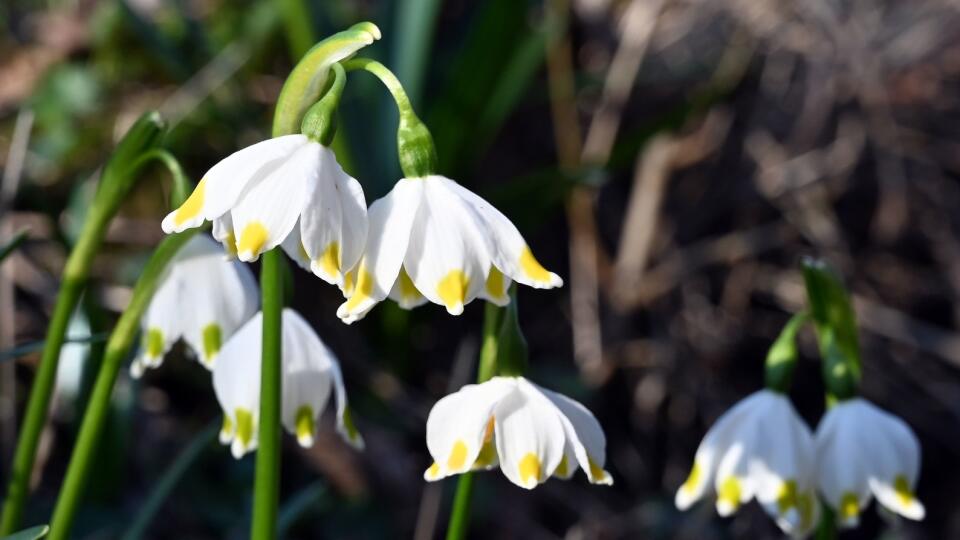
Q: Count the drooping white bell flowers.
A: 7